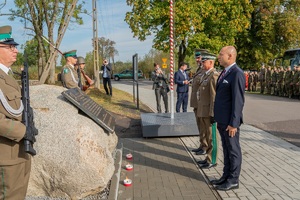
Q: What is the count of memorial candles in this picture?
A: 3